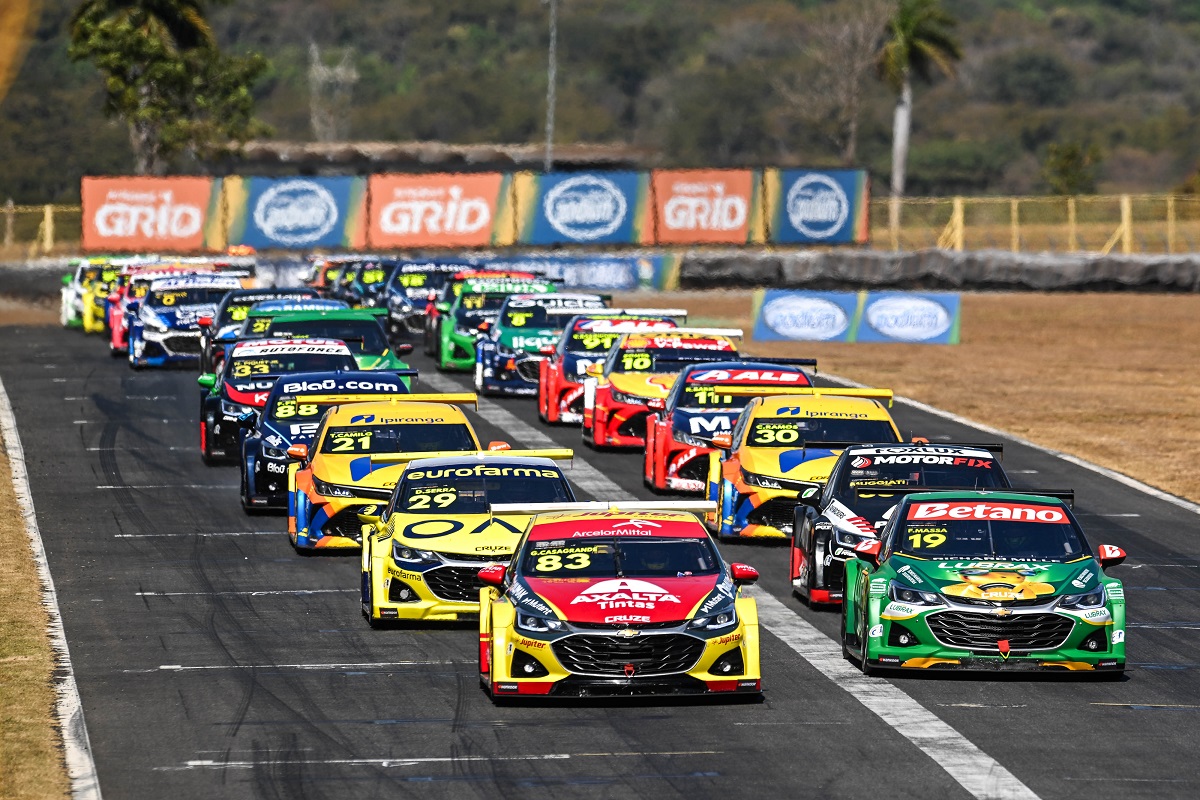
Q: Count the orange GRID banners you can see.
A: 3